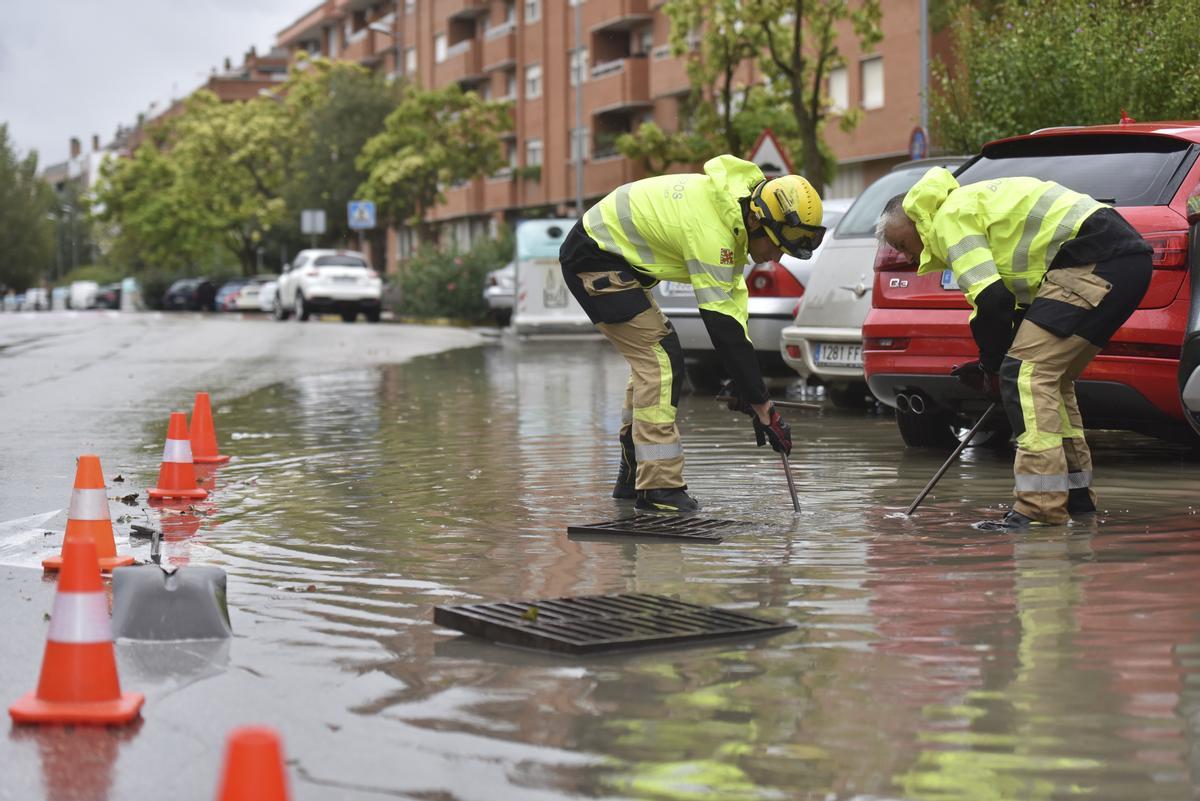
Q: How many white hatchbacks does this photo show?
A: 1